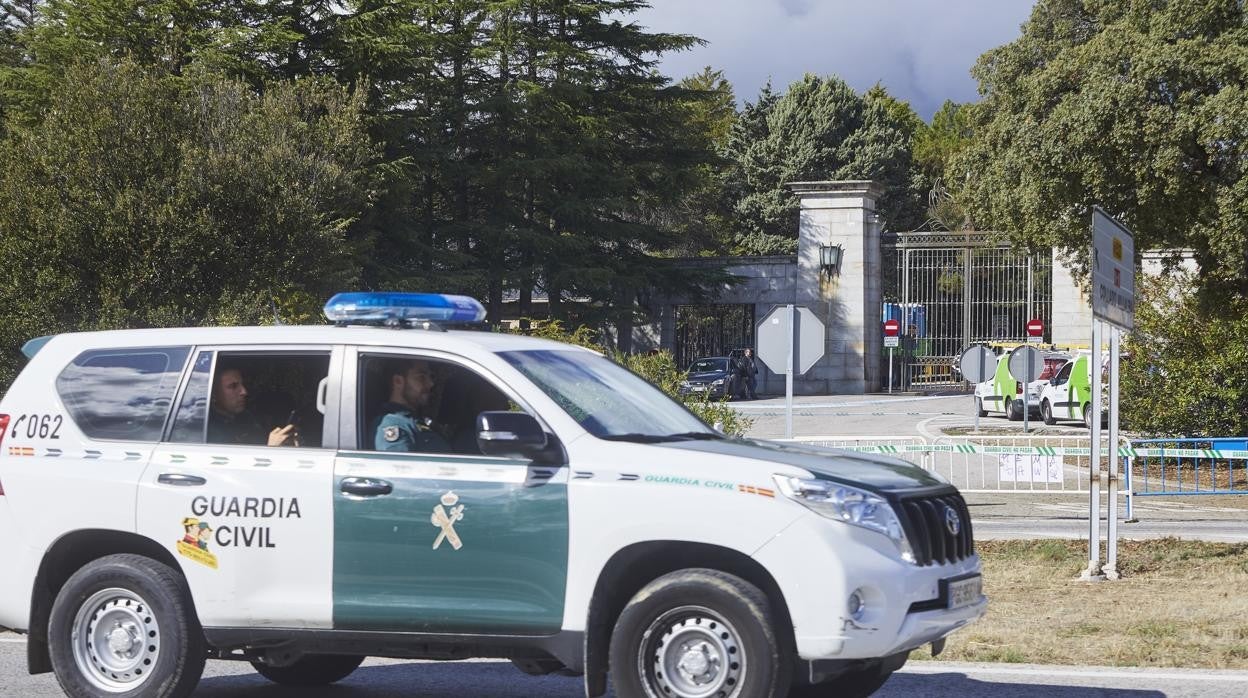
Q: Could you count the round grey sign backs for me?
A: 2